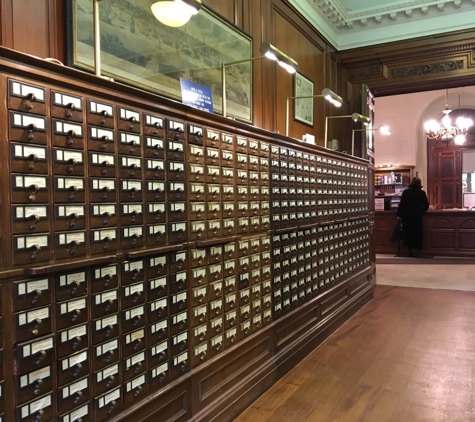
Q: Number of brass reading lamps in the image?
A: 5